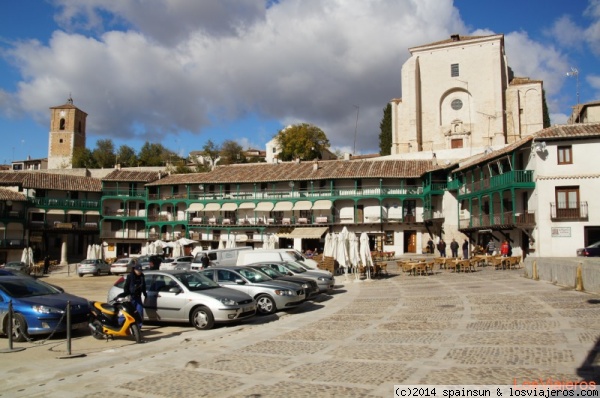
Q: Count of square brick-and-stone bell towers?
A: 1